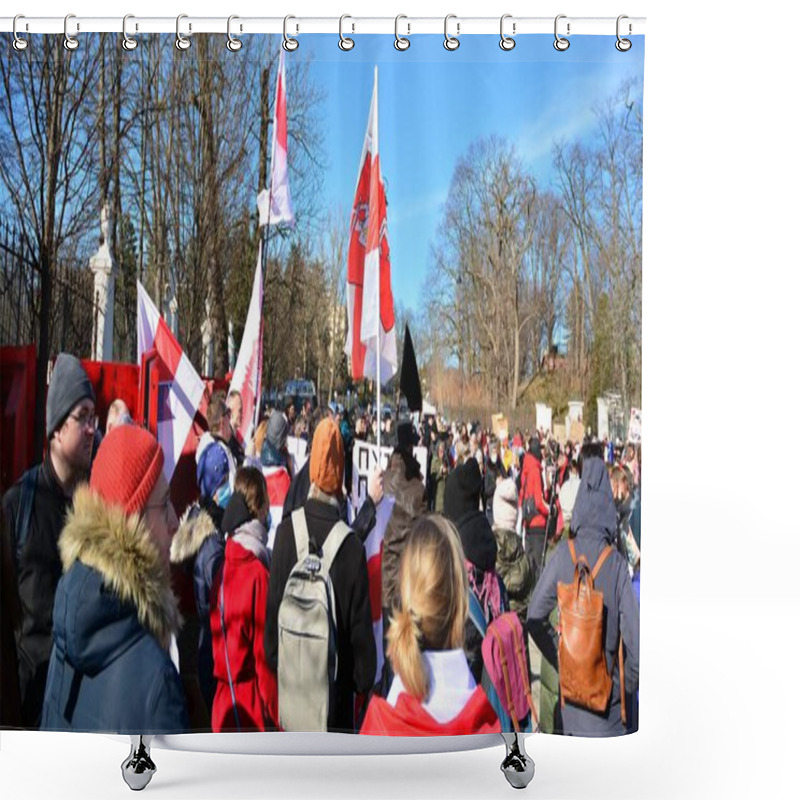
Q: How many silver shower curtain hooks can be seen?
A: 12